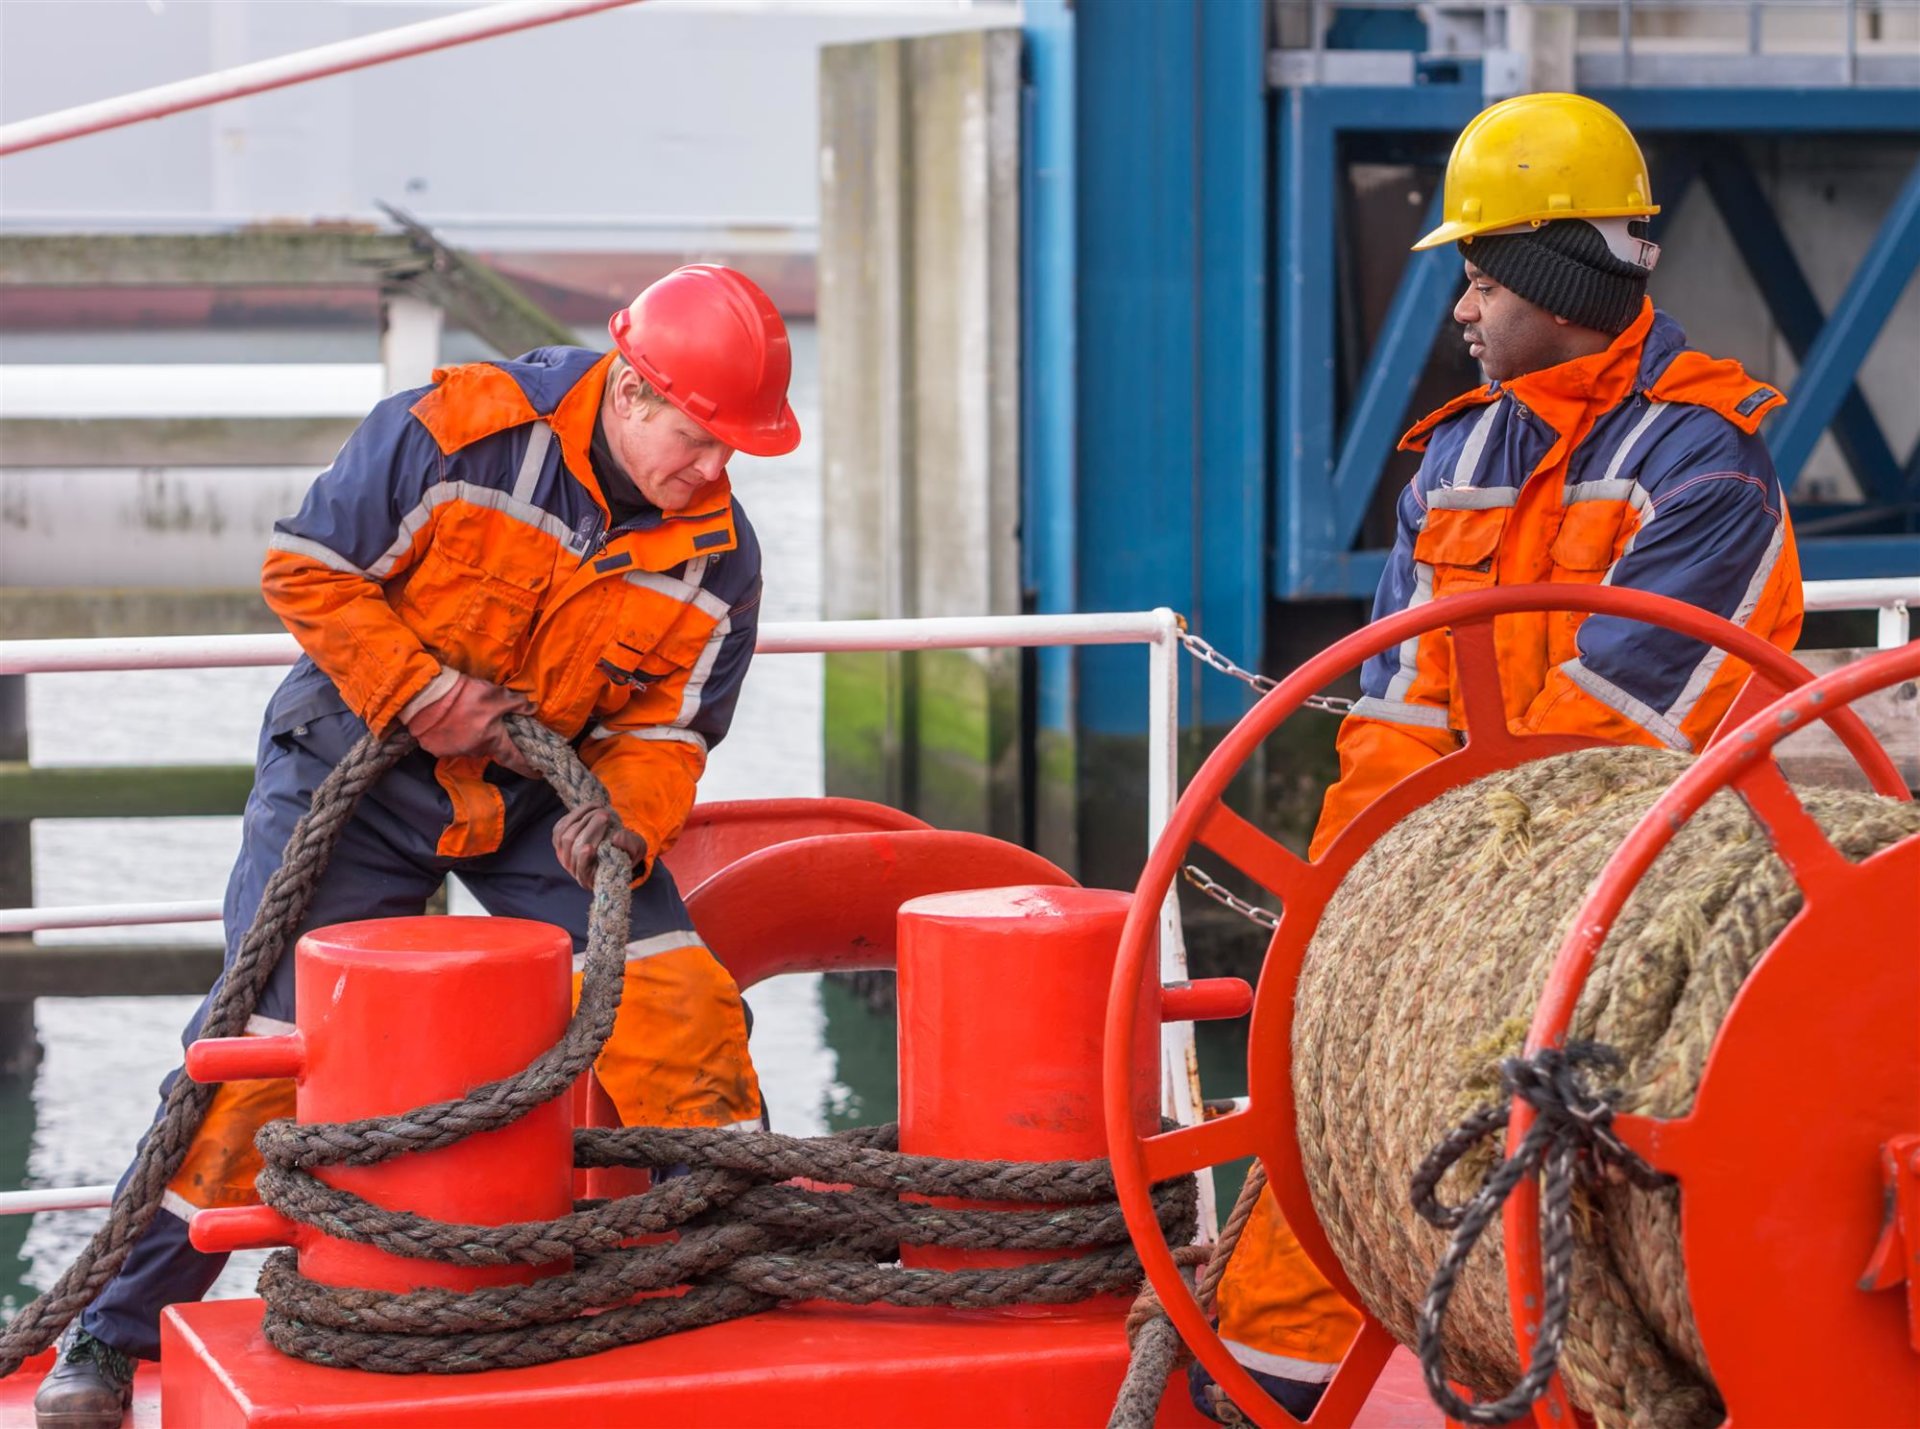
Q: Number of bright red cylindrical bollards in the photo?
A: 2